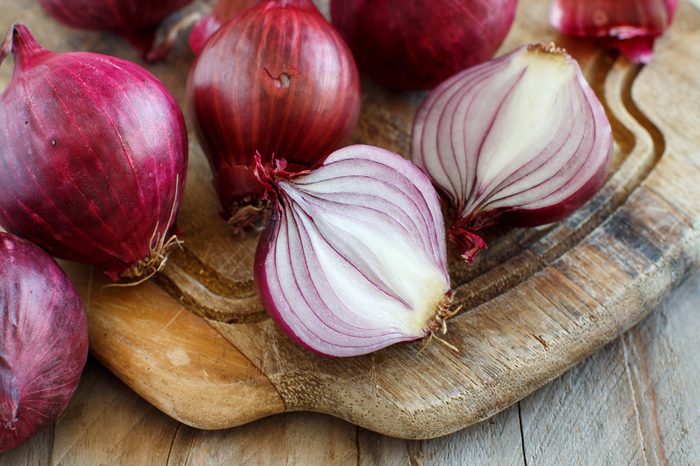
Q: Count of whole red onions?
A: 5